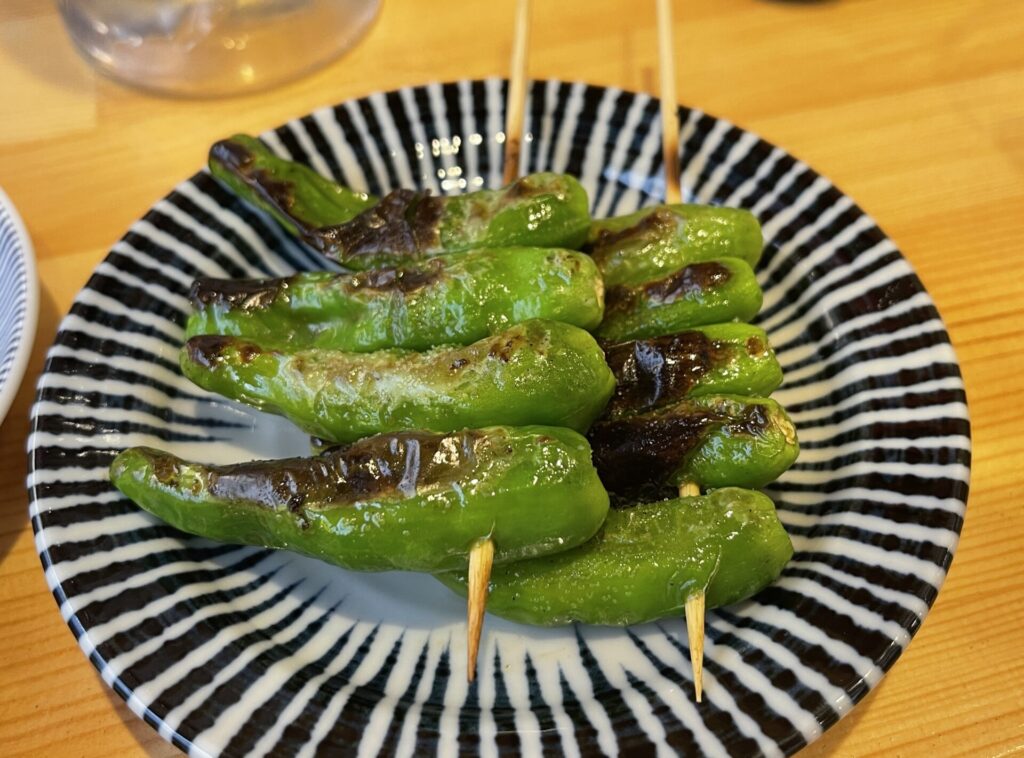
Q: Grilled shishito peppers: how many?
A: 9